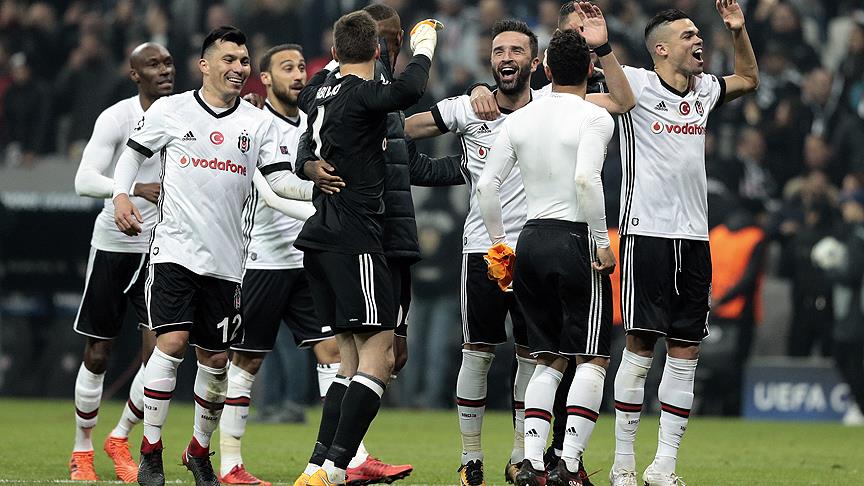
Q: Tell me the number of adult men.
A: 9